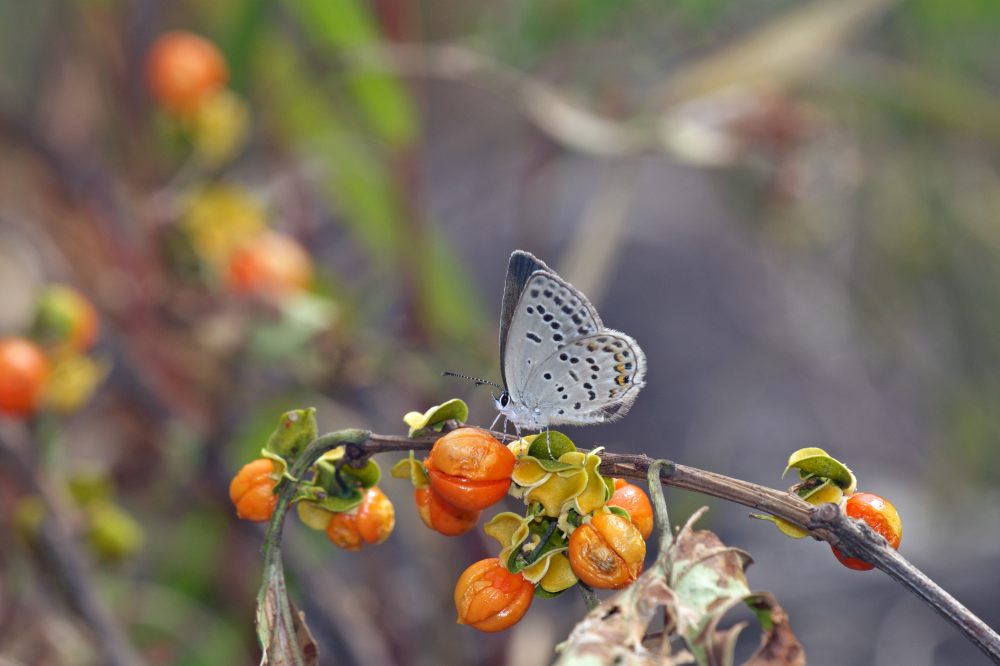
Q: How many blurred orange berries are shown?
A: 4